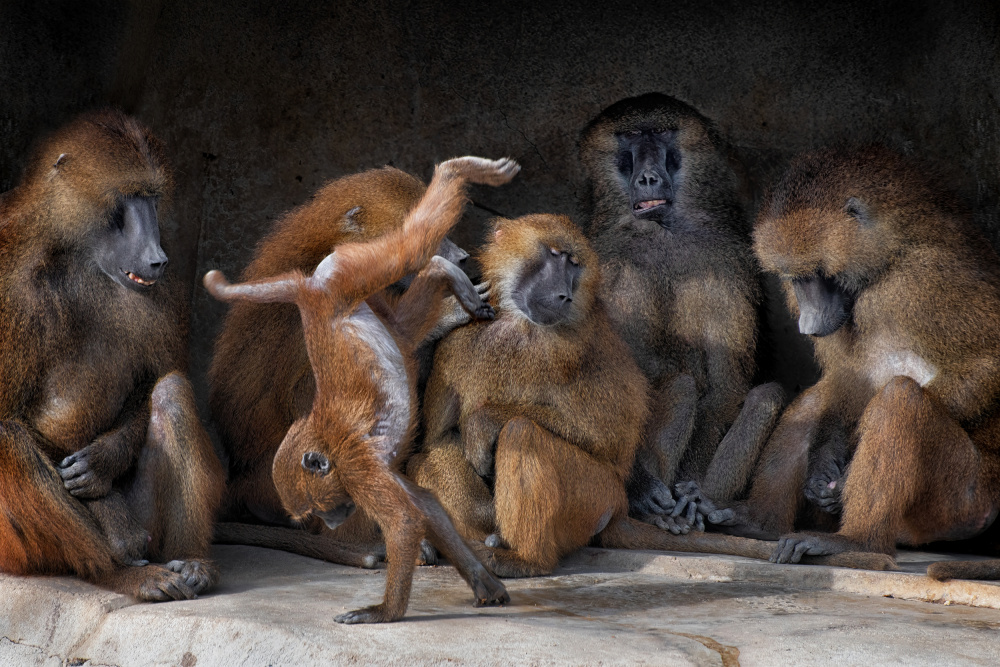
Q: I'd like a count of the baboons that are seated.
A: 5